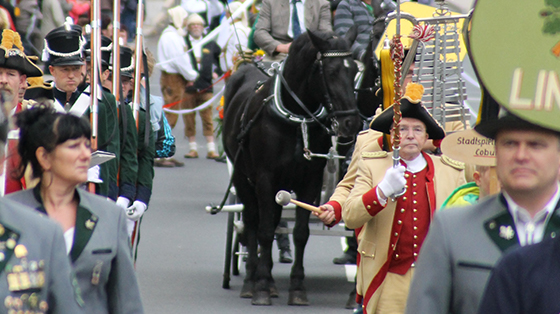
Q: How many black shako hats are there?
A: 3